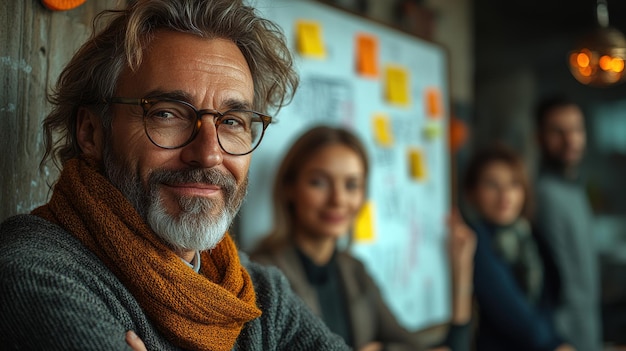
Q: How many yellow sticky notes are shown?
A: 5